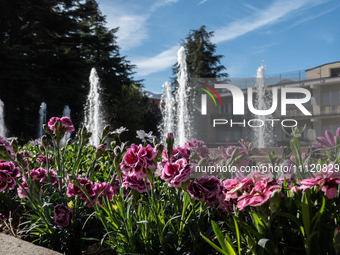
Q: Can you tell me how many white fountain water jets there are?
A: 7